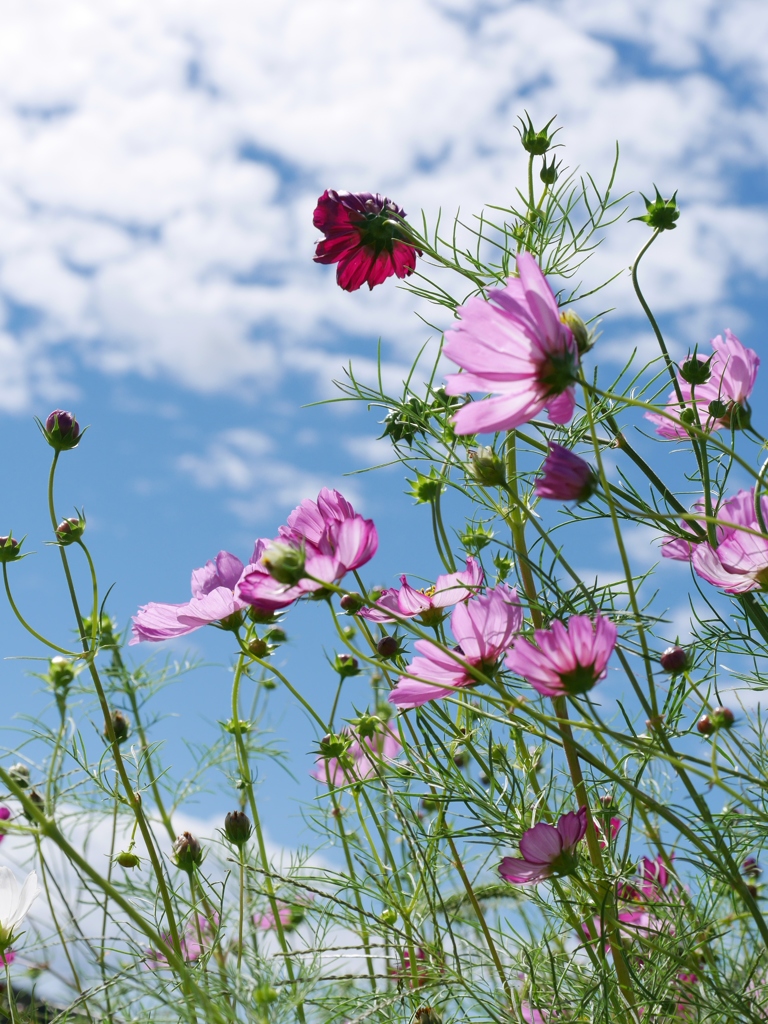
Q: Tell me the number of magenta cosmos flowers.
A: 1